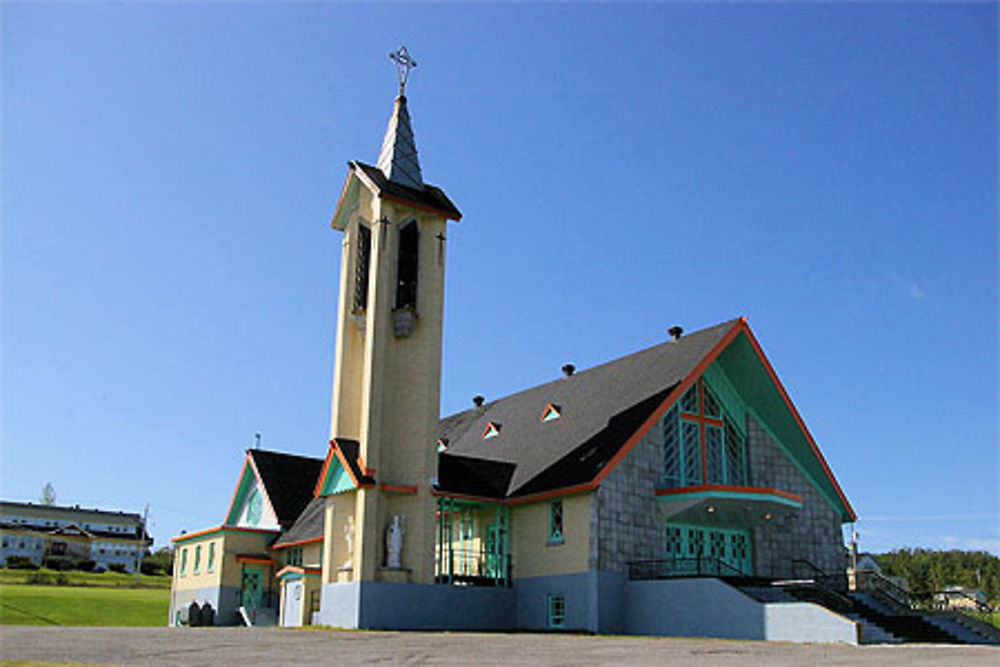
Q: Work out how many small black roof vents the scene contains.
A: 3